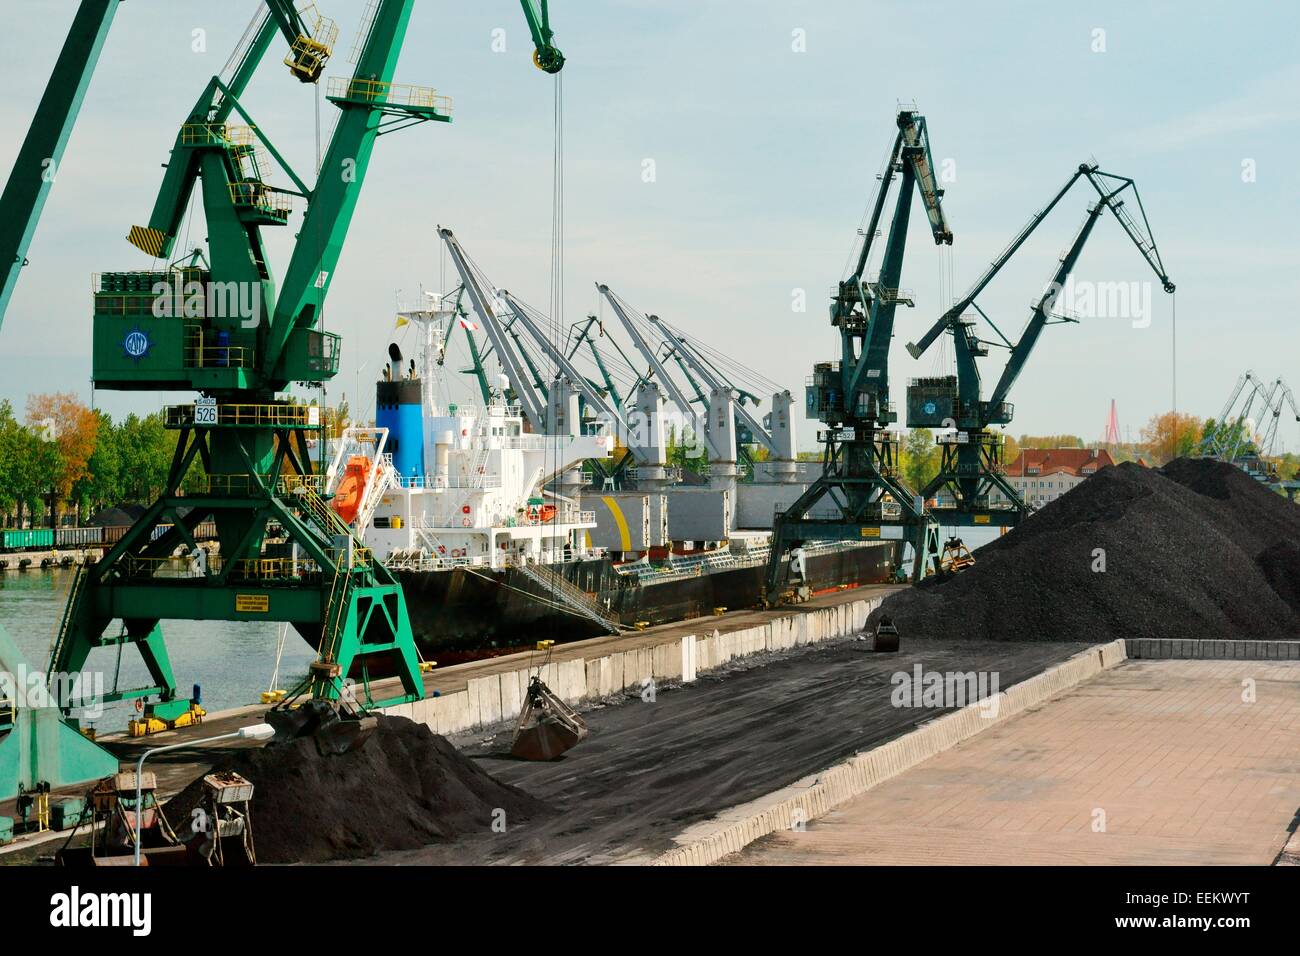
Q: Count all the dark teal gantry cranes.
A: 2